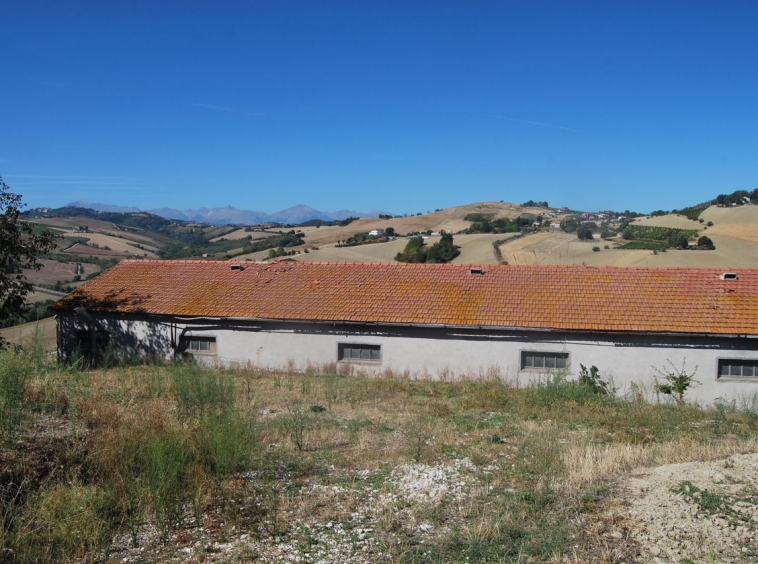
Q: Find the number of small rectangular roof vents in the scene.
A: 3